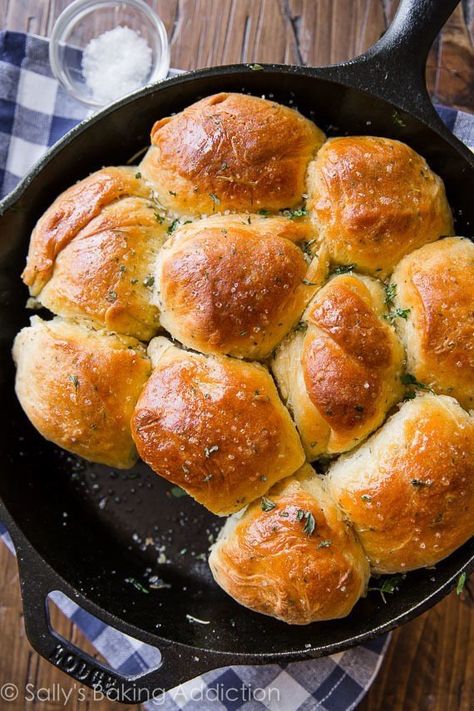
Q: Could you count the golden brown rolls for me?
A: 10